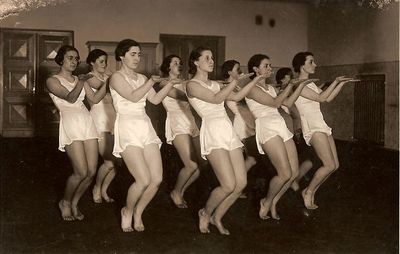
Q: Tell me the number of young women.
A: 9